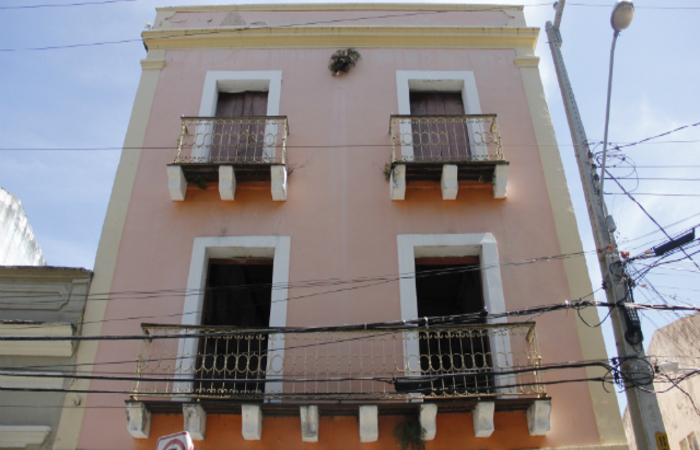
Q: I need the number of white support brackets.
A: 14